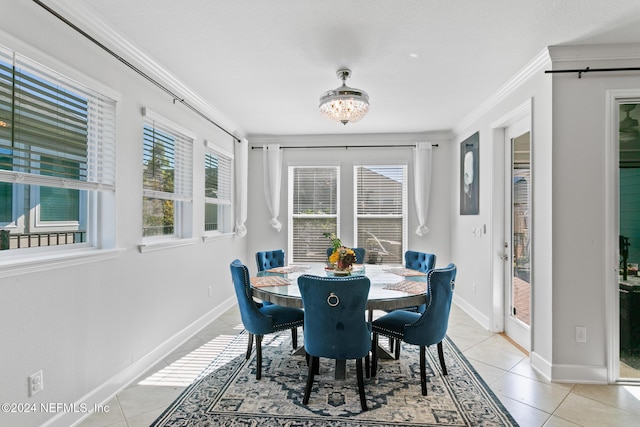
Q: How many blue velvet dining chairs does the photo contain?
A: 6